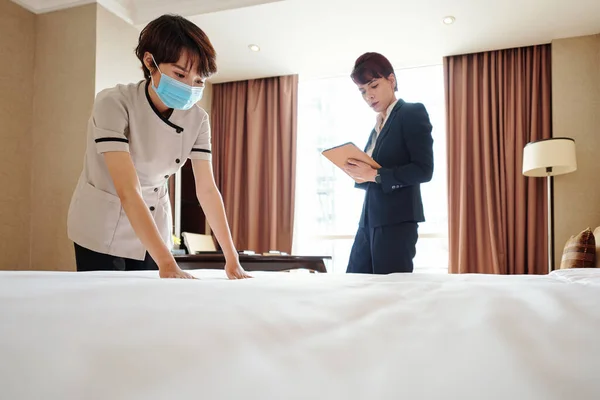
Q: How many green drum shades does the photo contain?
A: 0